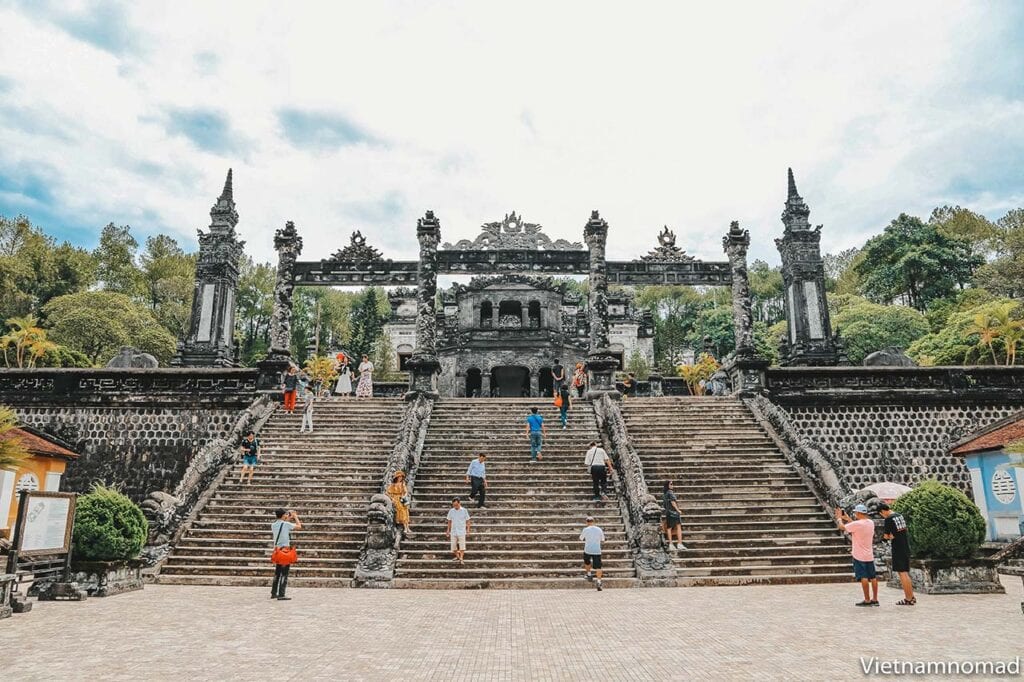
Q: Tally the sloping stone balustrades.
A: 4